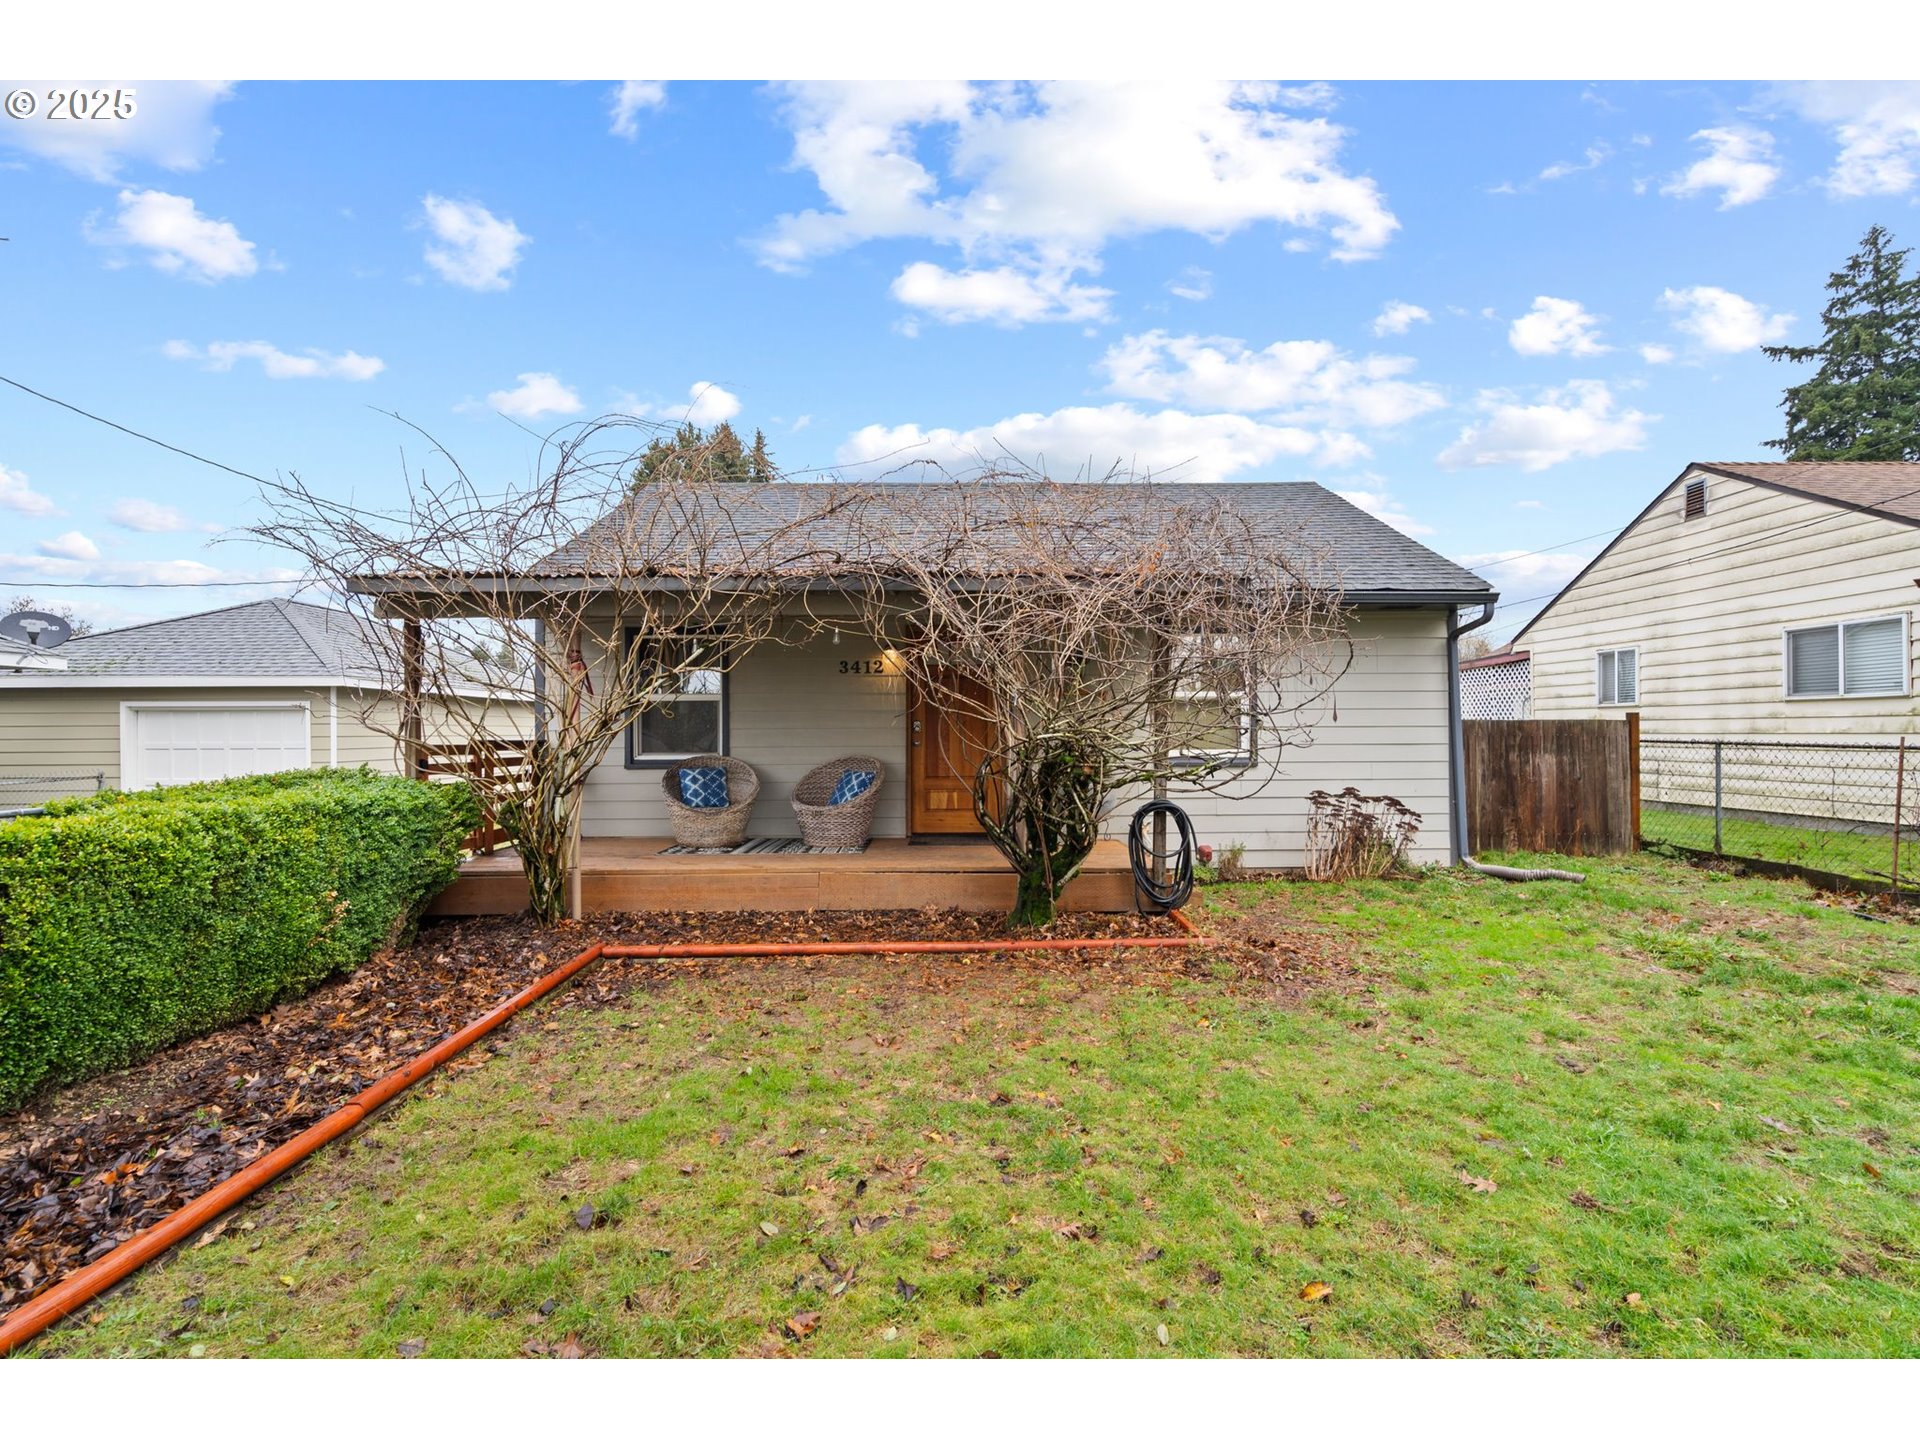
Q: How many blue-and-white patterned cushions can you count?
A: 2